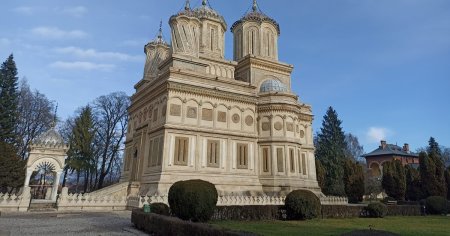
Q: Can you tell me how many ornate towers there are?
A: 4